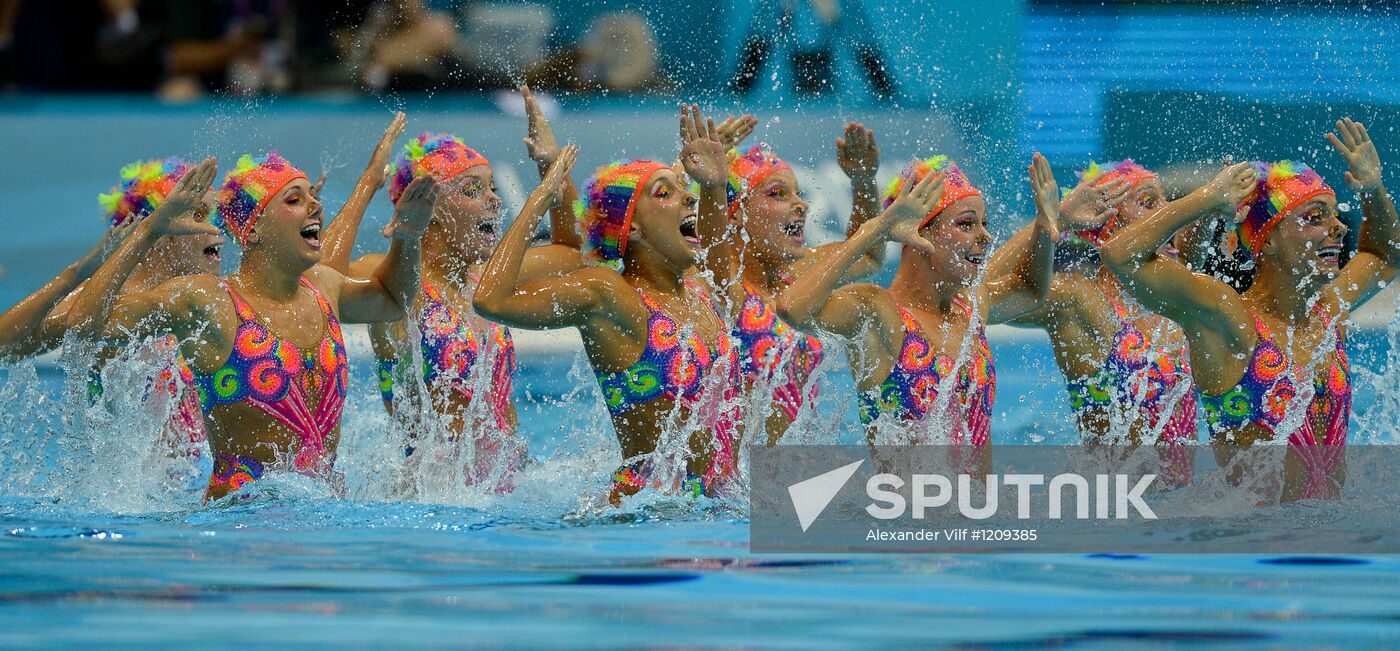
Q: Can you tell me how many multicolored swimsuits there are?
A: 8